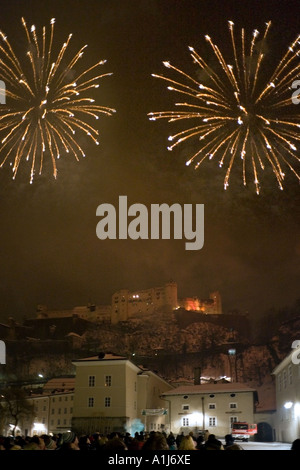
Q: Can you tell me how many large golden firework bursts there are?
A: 2